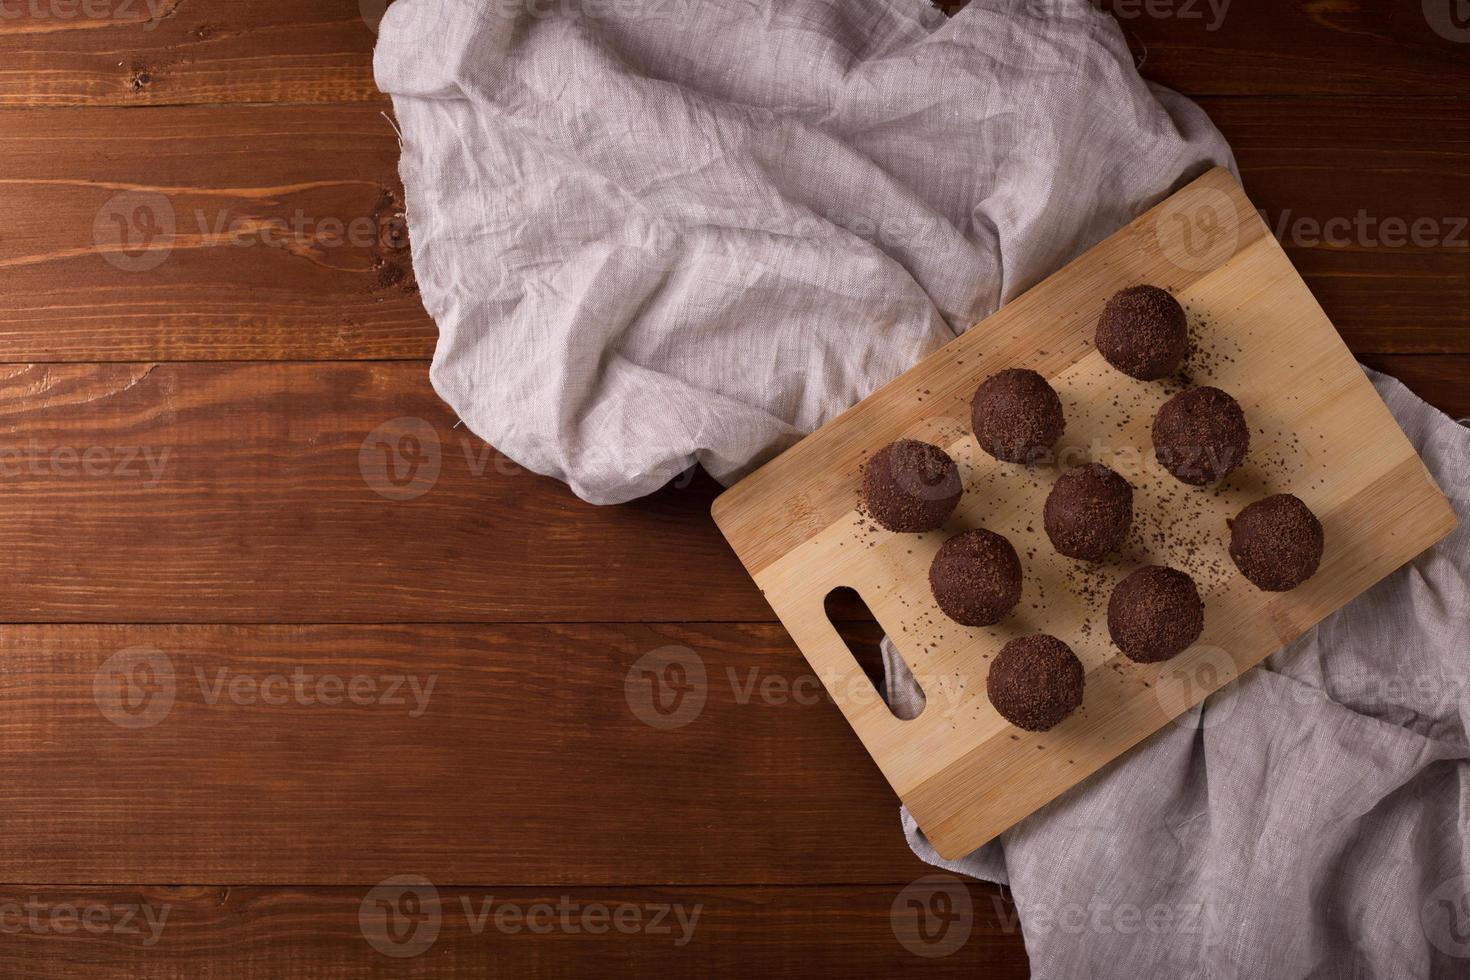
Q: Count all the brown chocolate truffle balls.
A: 9